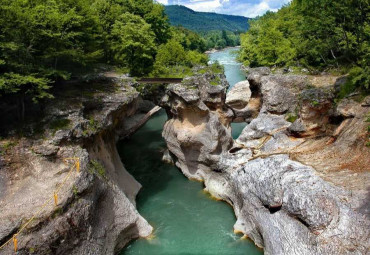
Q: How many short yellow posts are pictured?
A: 3